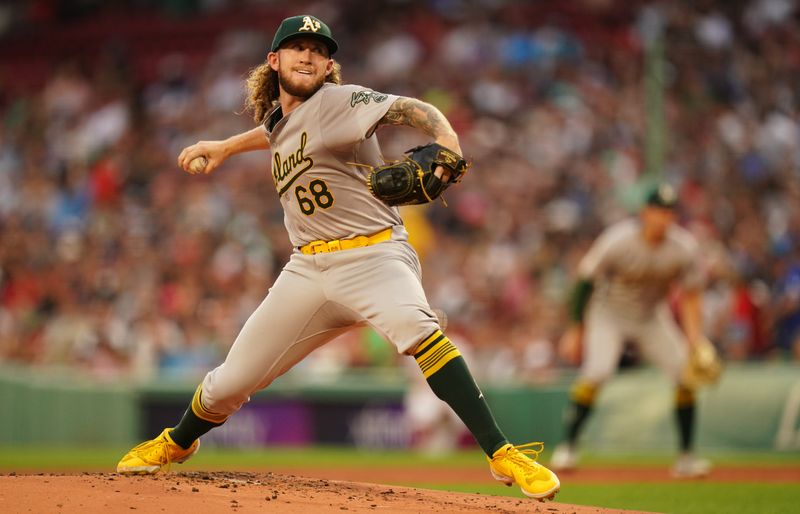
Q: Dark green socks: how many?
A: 4